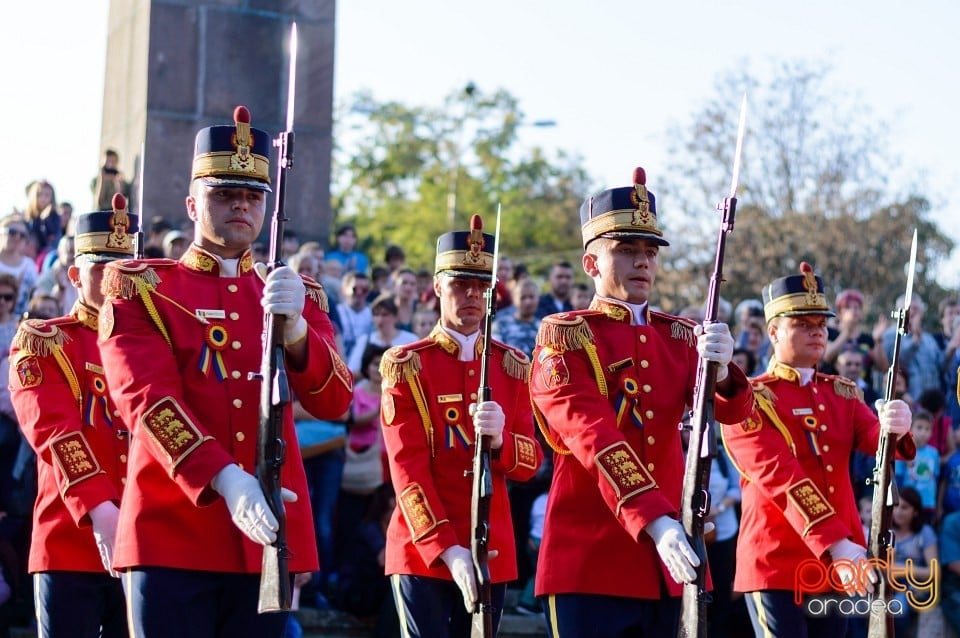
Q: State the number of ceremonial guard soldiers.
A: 5